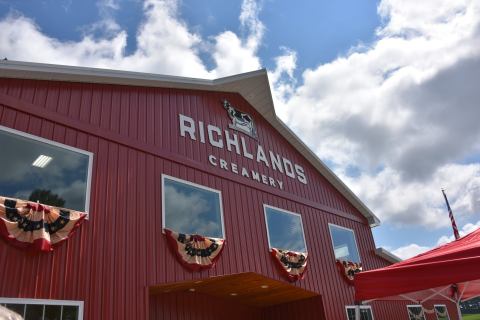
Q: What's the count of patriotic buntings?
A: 4